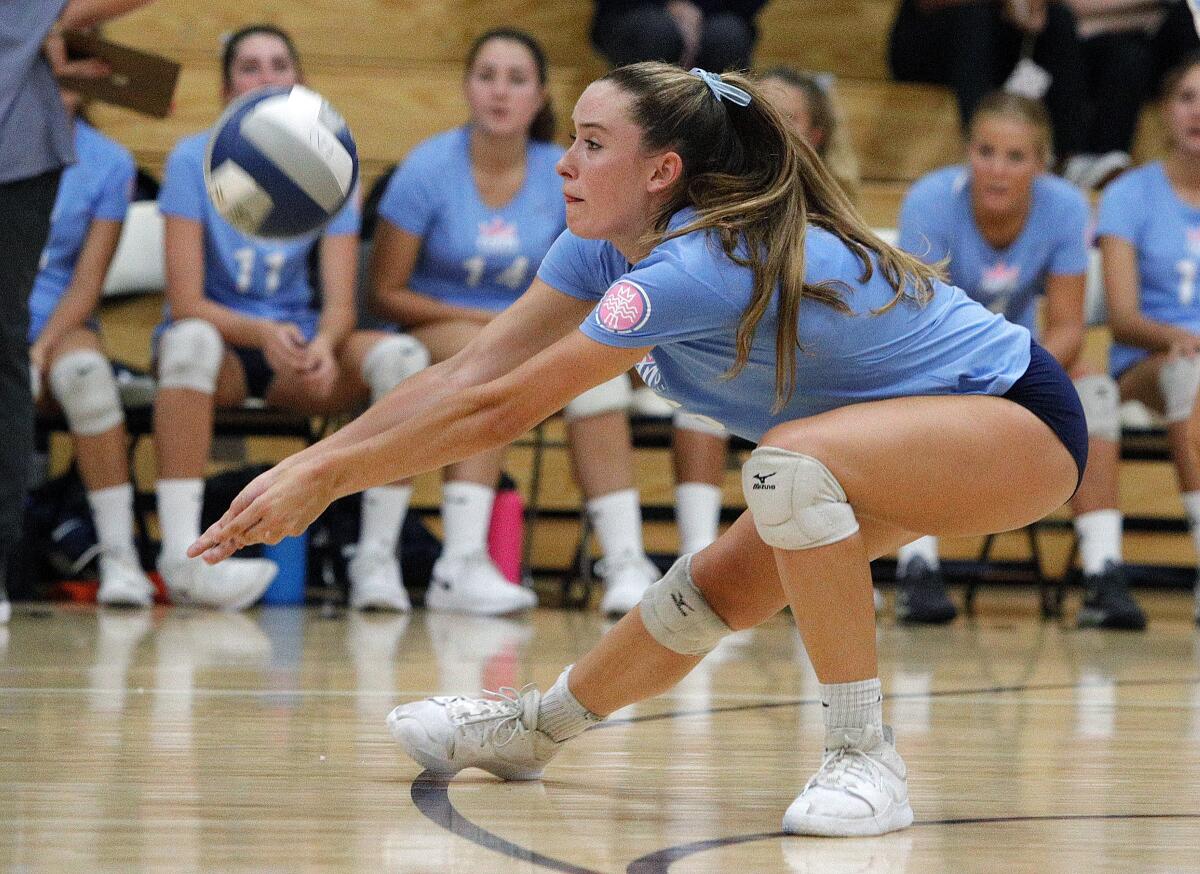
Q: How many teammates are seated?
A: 6